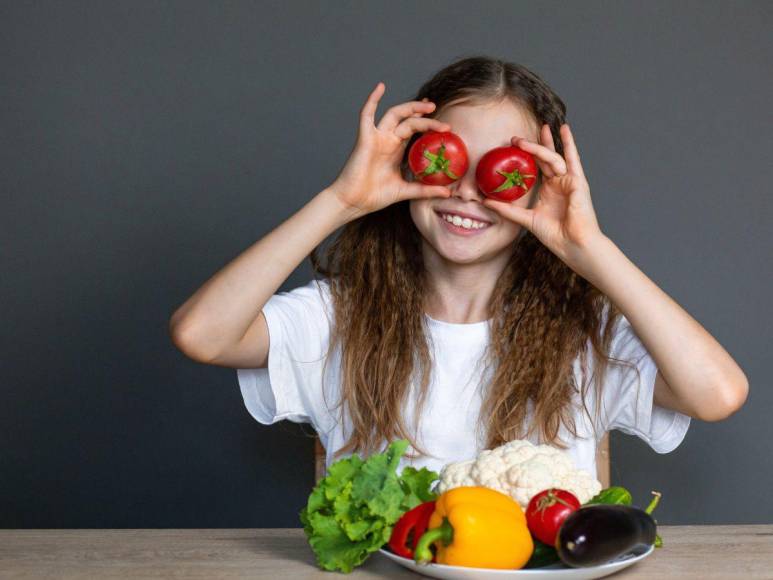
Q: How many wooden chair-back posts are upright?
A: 2